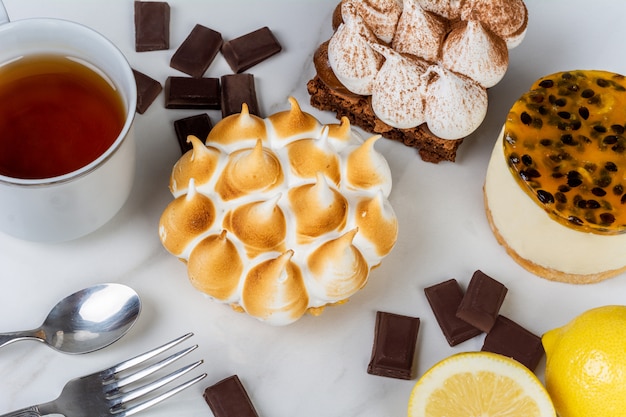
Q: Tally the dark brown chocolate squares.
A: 12